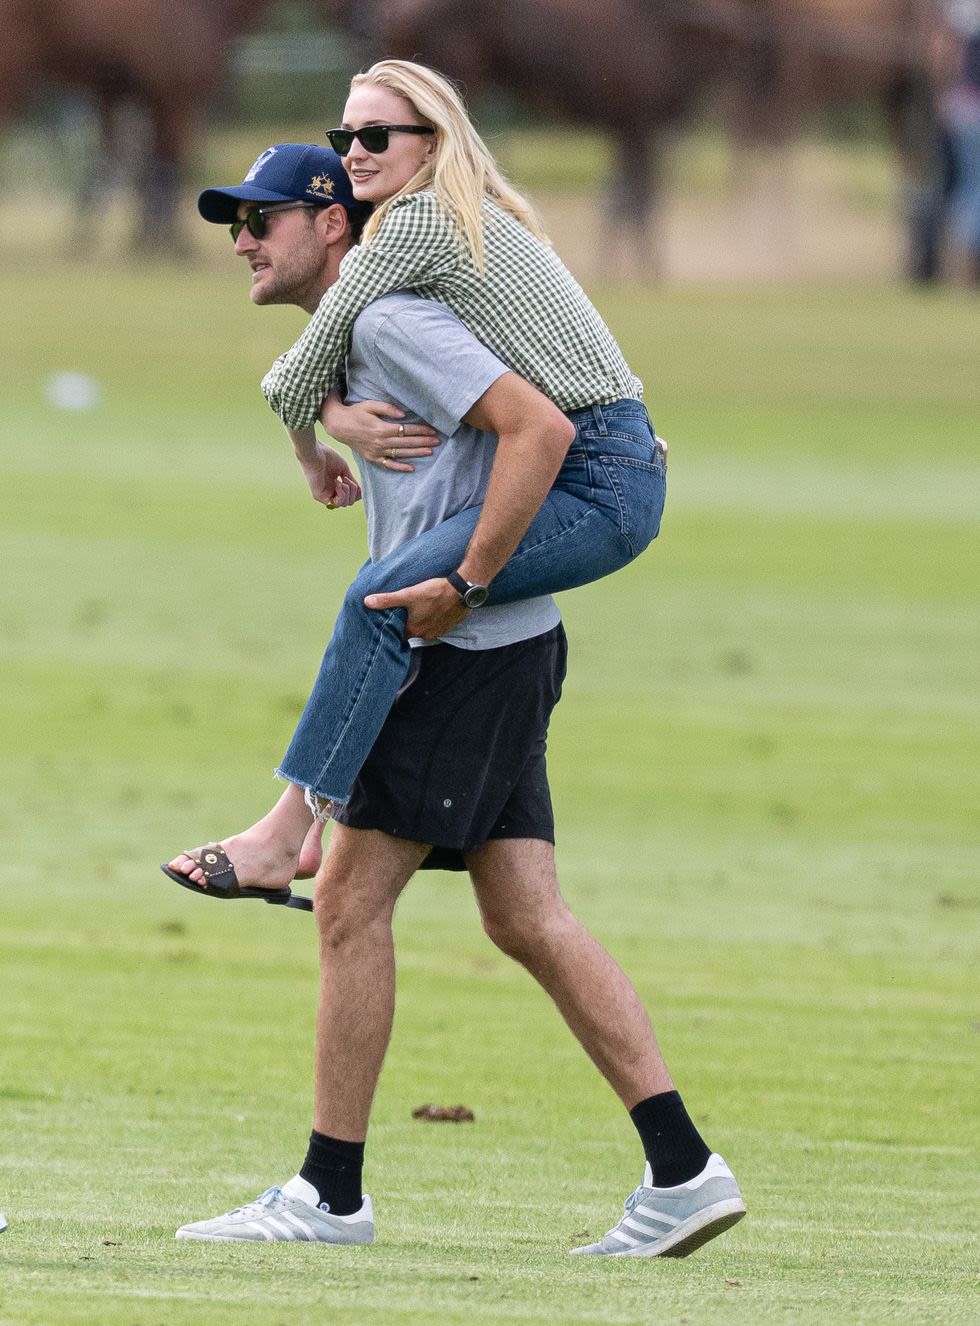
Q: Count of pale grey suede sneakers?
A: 2